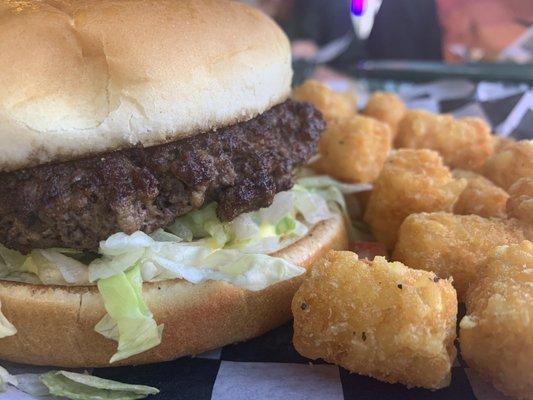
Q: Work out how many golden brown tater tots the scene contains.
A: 11